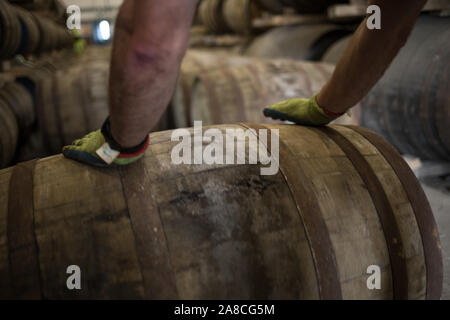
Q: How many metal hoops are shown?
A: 5